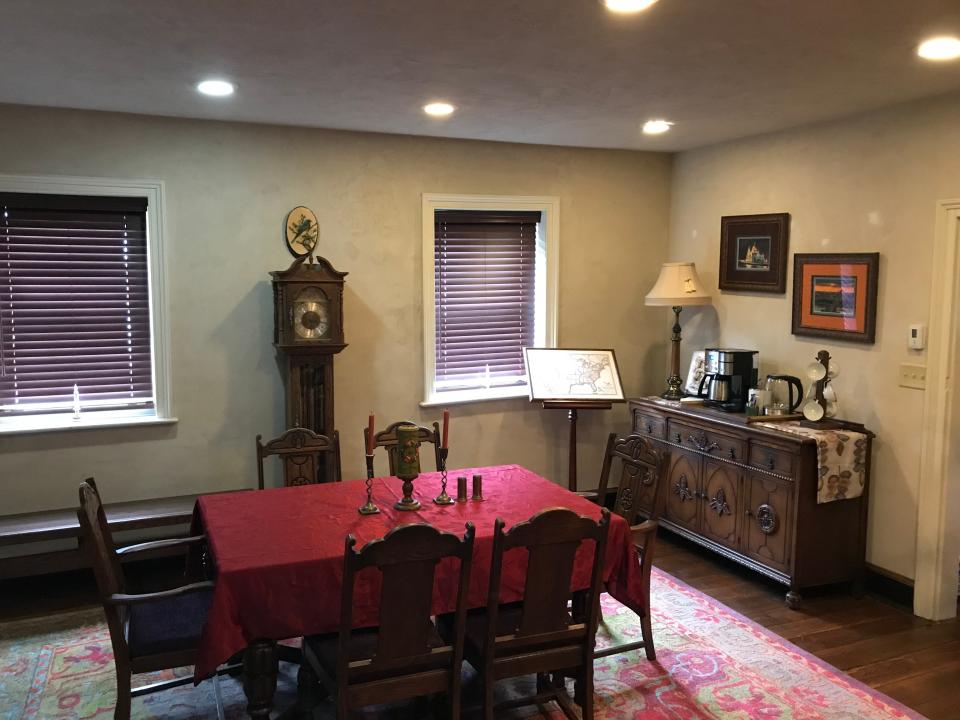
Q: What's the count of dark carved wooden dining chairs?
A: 6